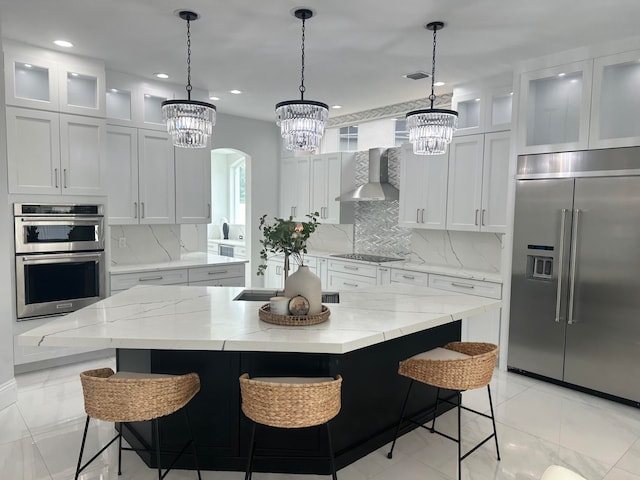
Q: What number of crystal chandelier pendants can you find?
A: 3